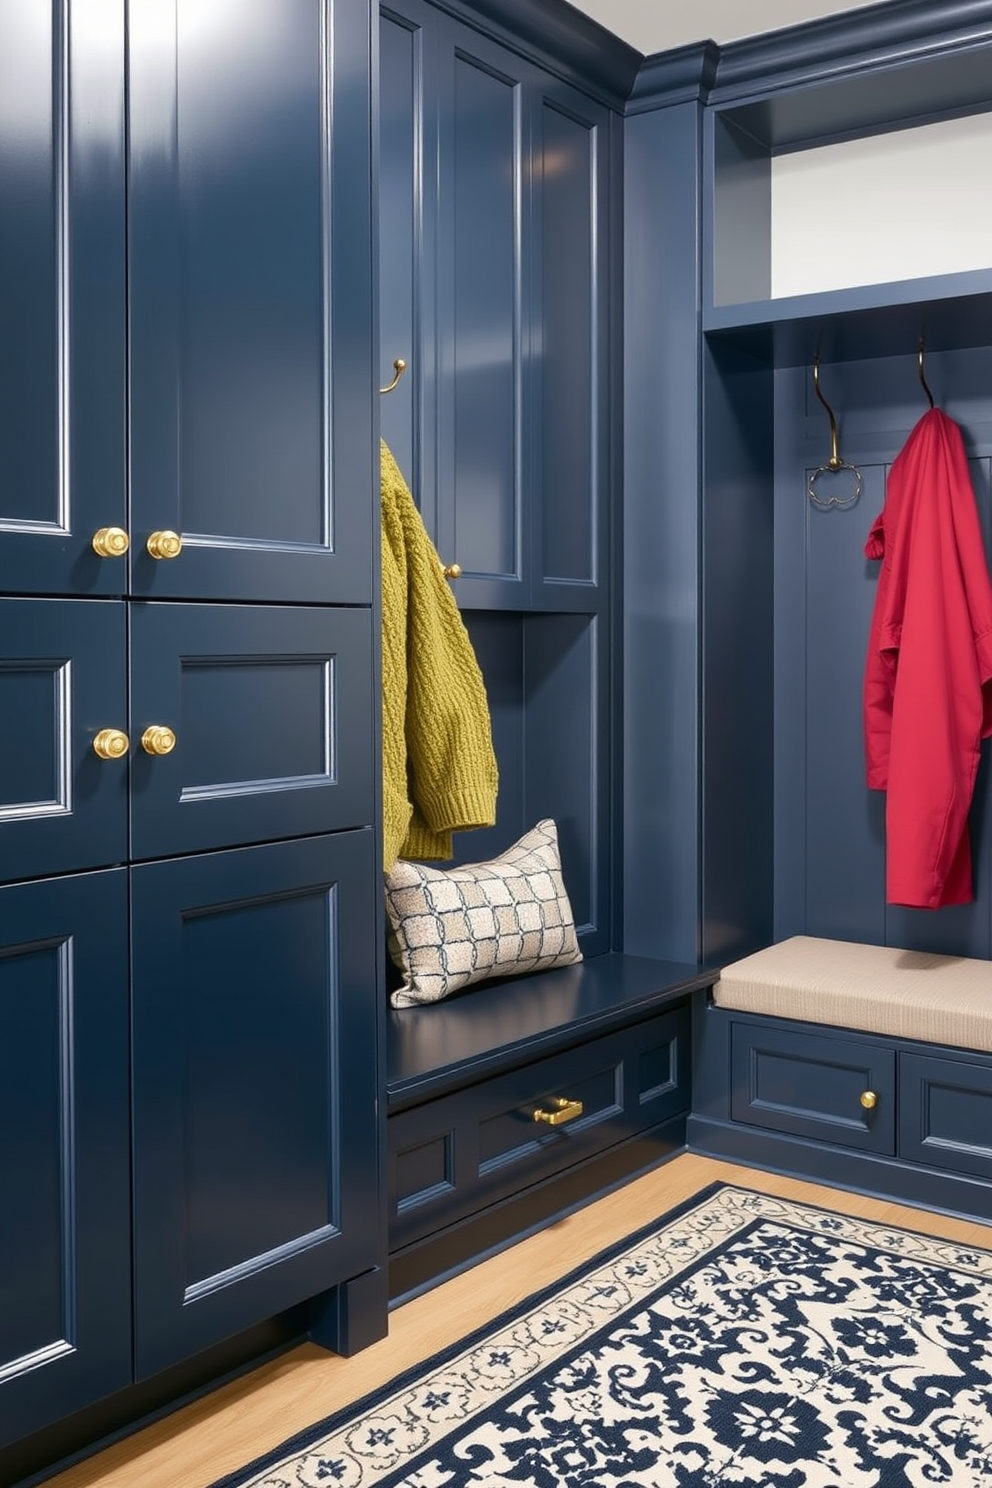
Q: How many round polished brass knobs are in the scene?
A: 6